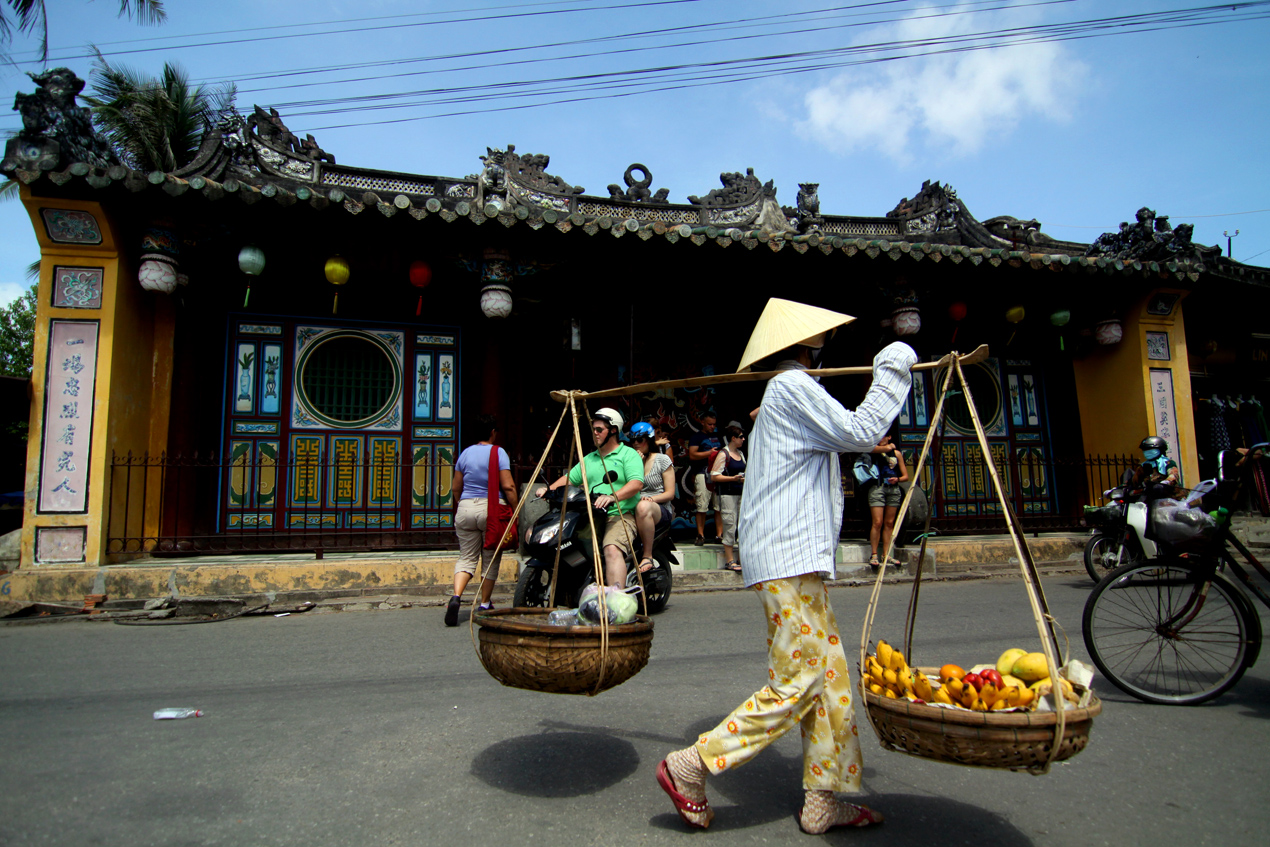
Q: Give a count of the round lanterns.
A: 6